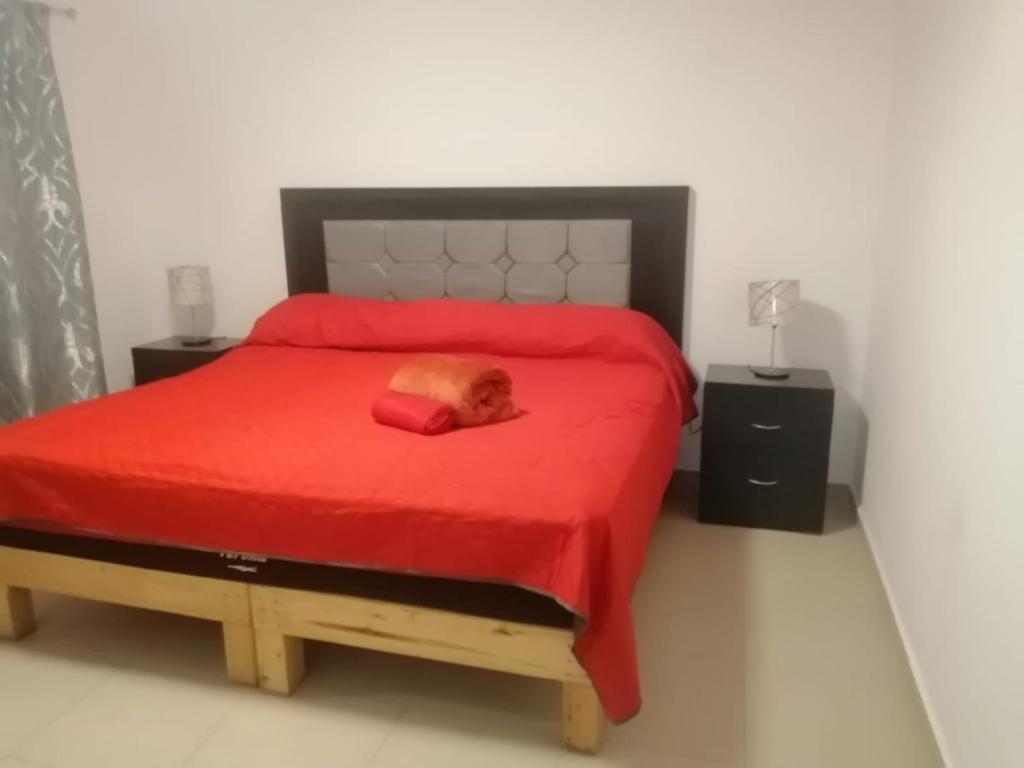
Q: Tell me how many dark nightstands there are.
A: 2